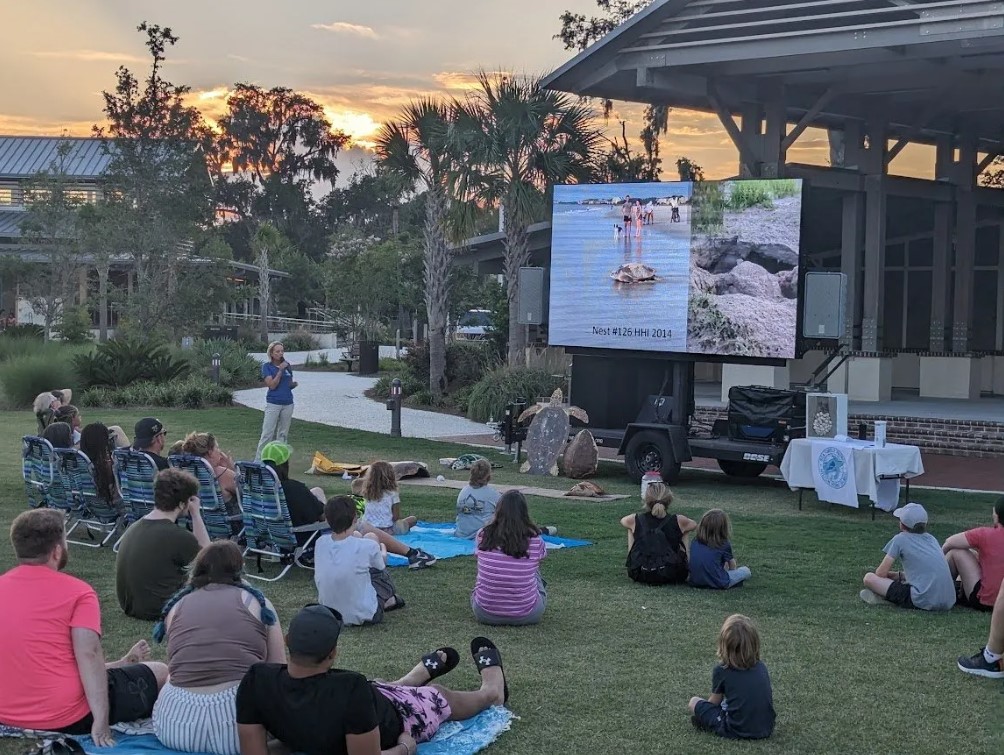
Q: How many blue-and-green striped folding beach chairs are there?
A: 5